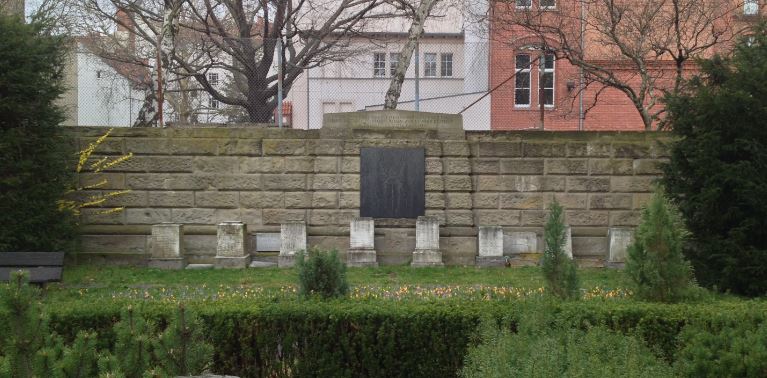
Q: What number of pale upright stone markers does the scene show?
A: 8